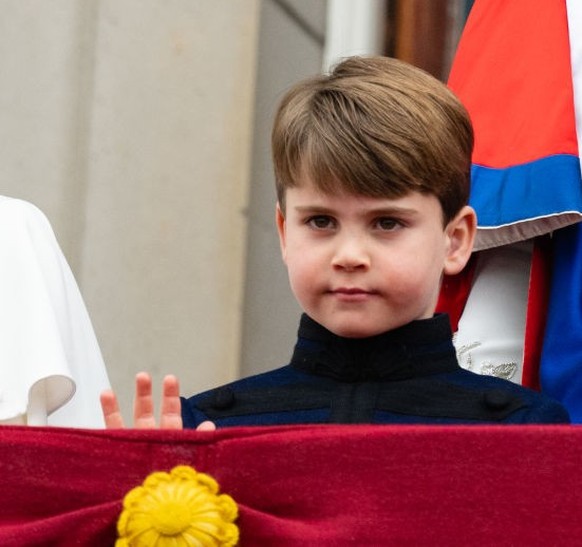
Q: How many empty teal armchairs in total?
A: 0